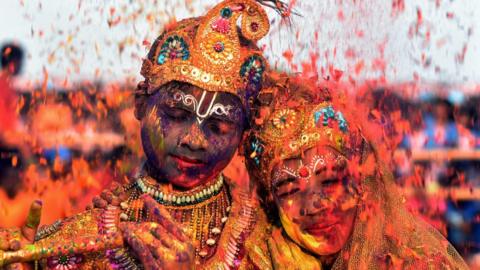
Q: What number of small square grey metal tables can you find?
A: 0